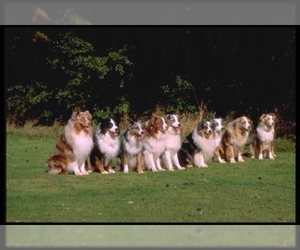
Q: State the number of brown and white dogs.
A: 4